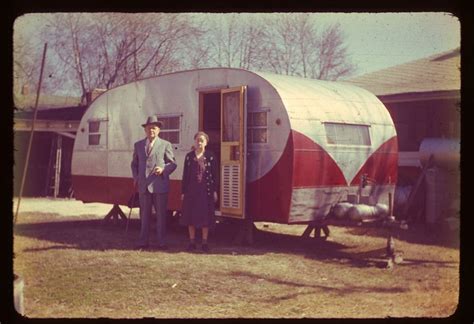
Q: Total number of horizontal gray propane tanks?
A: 2